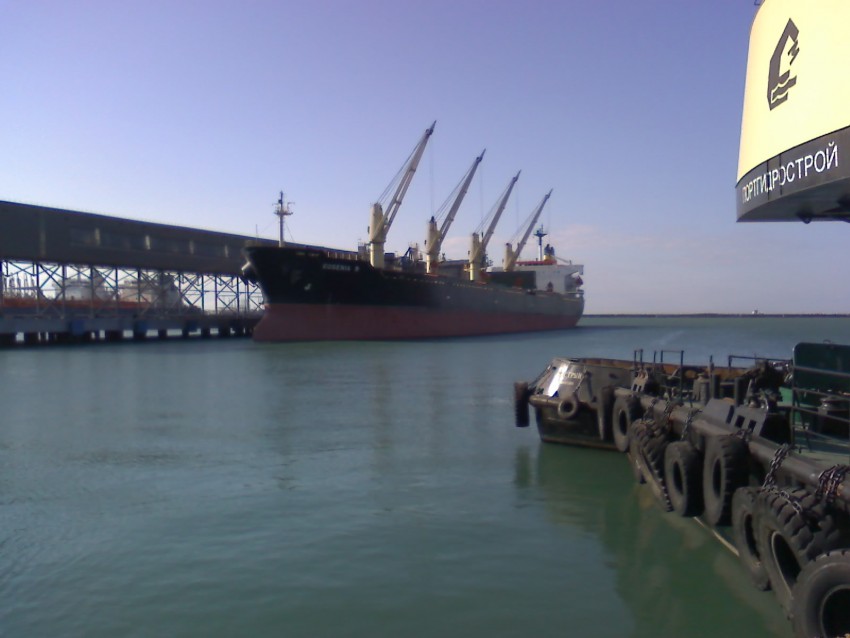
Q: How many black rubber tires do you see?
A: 11